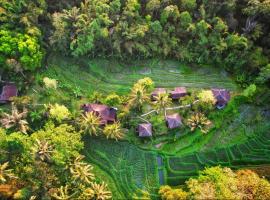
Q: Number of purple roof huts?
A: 7